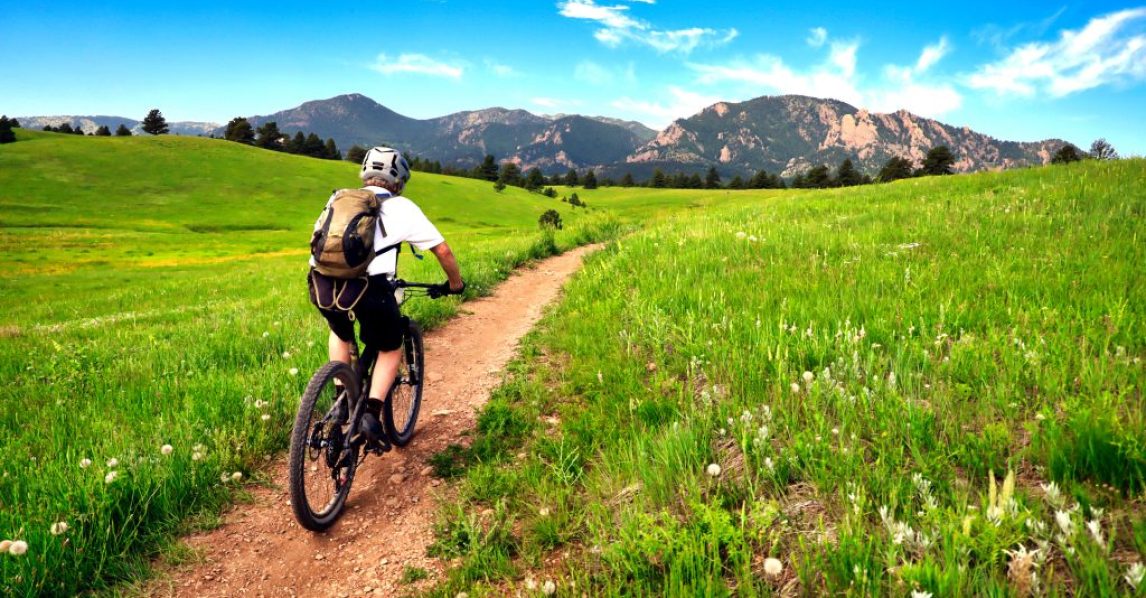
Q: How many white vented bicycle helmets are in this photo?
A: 1